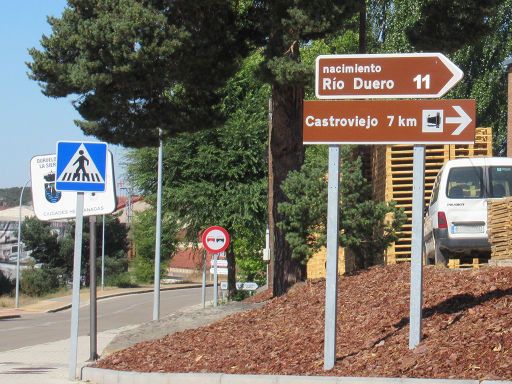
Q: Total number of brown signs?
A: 2